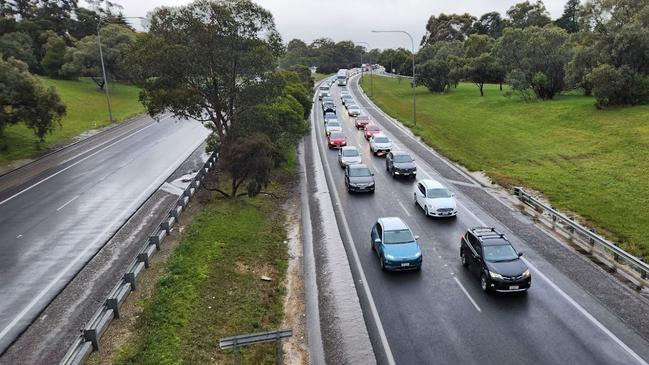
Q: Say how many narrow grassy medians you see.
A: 1